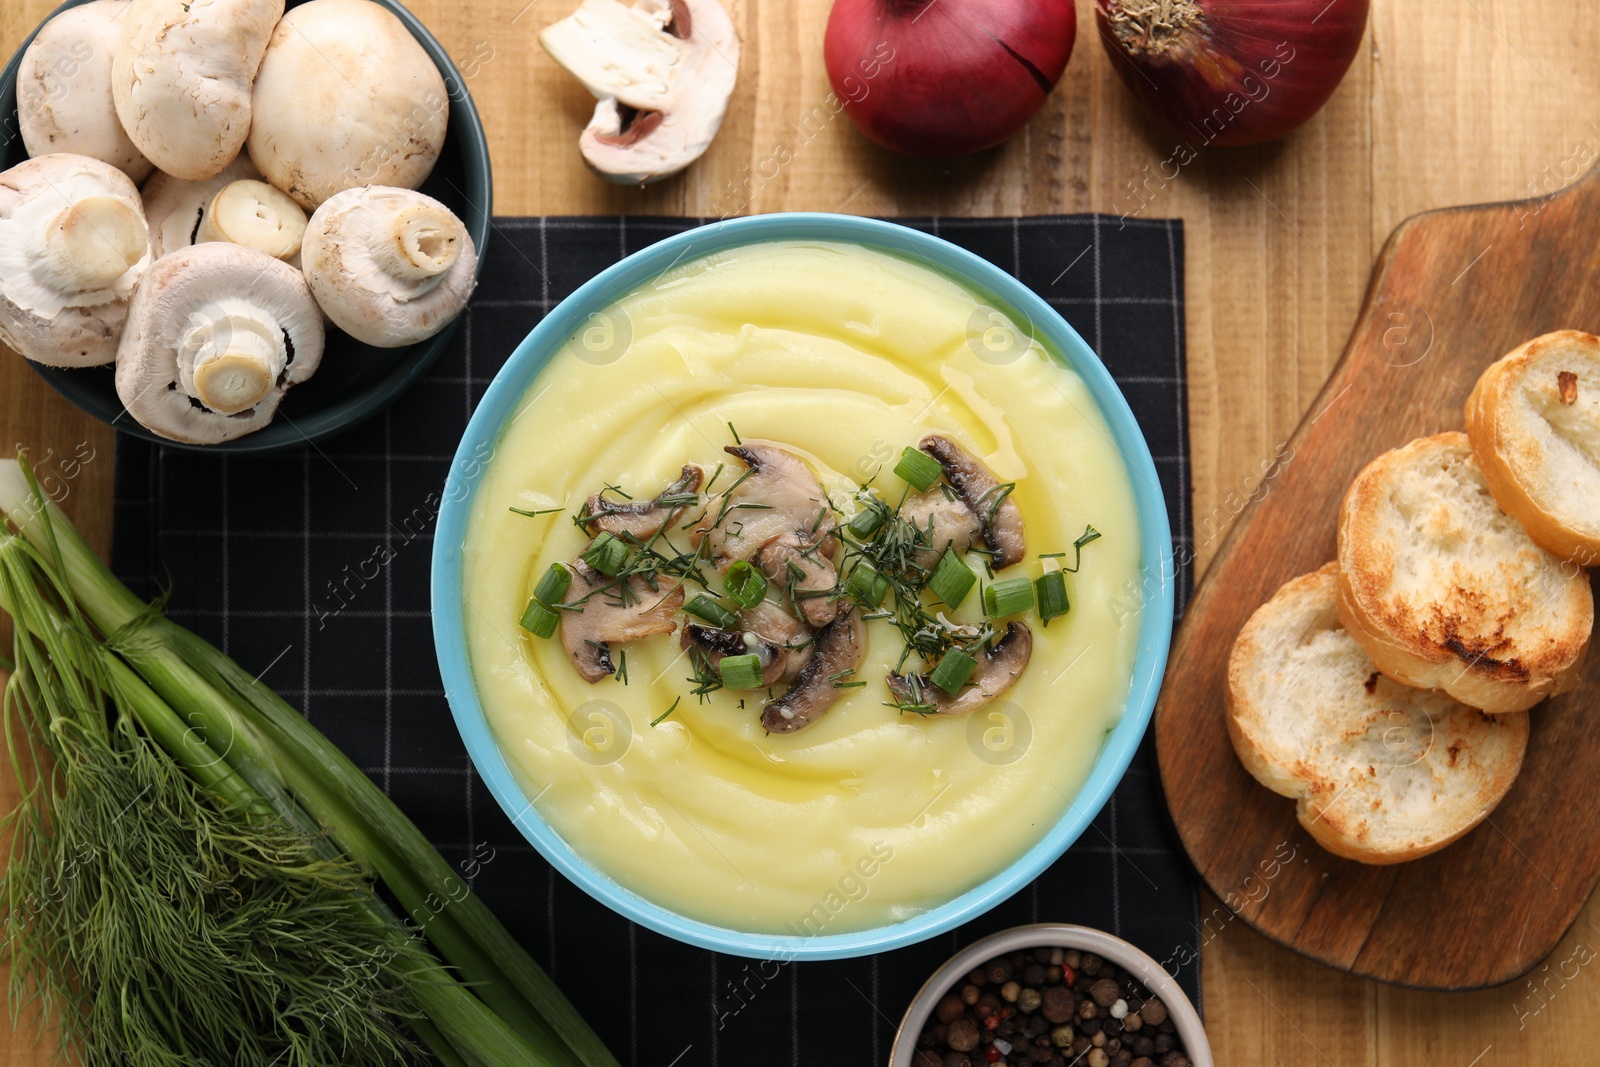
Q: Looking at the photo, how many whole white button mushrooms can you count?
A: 7